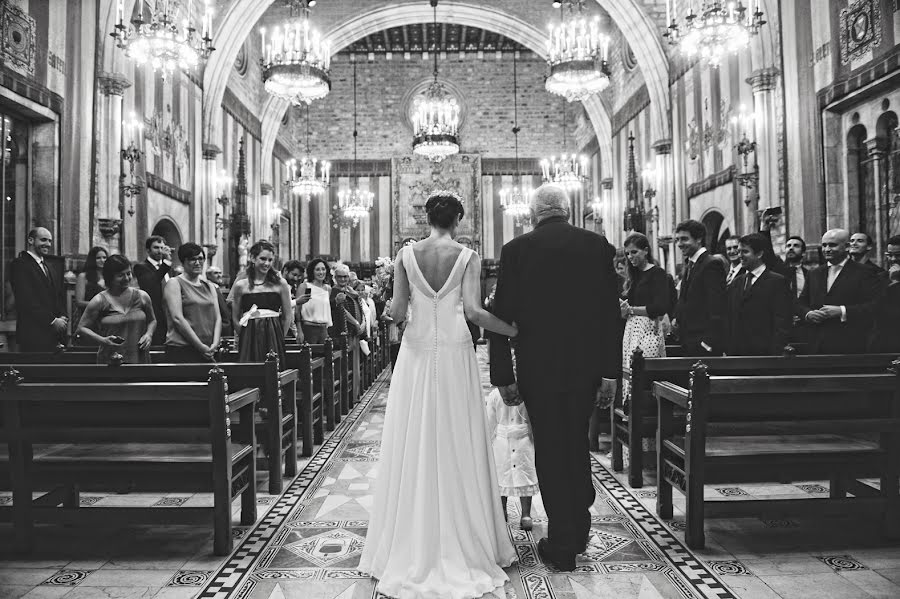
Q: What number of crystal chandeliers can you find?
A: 9